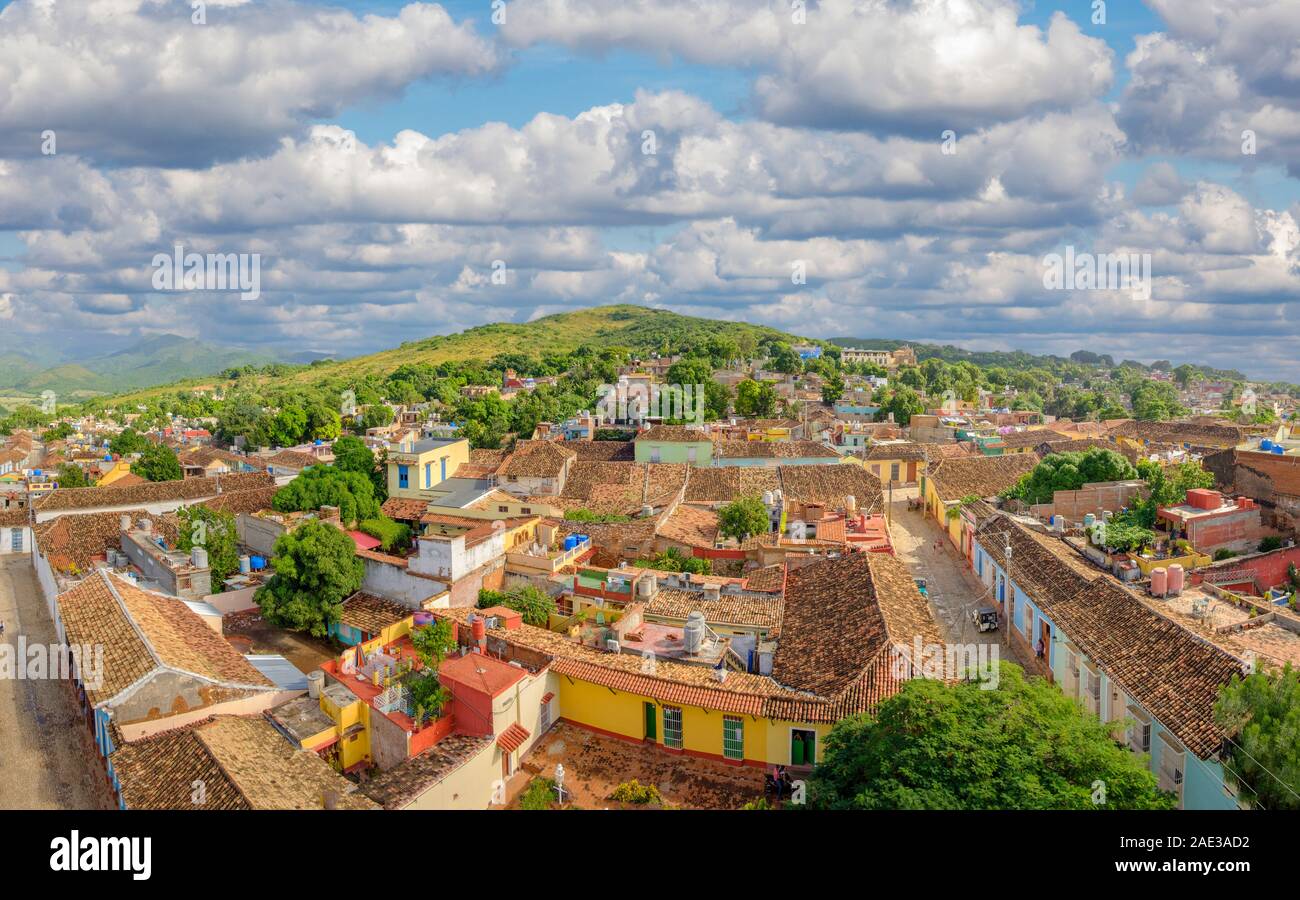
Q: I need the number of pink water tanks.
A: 2